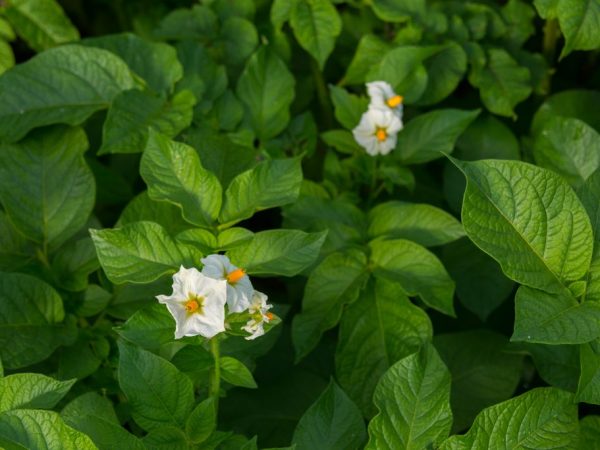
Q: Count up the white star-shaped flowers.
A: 5